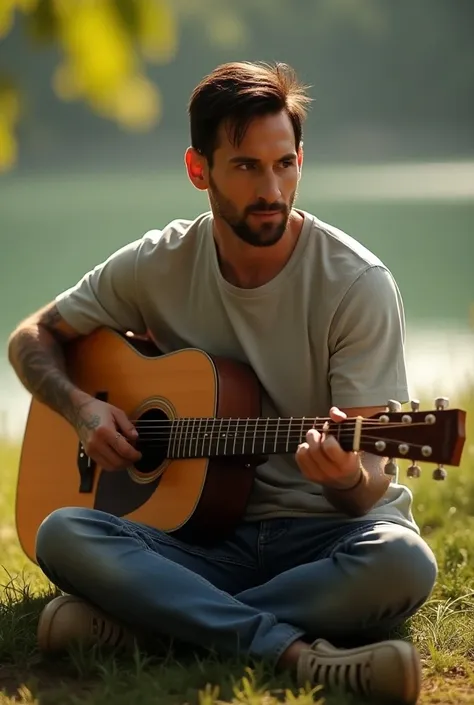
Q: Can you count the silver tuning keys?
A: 6